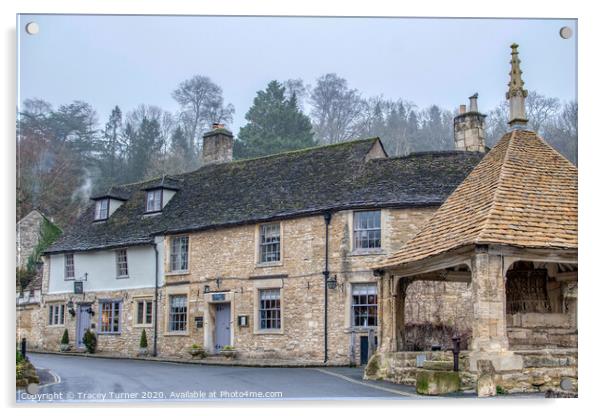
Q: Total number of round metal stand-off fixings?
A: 4